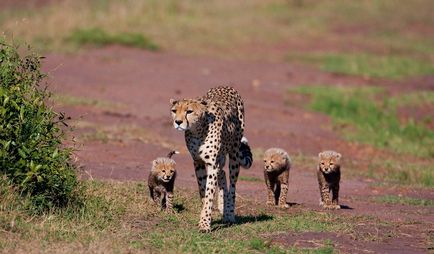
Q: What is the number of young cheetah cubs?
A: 3